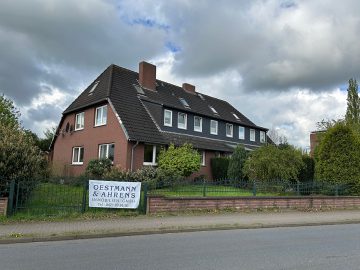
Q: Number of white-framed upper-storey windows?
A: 10